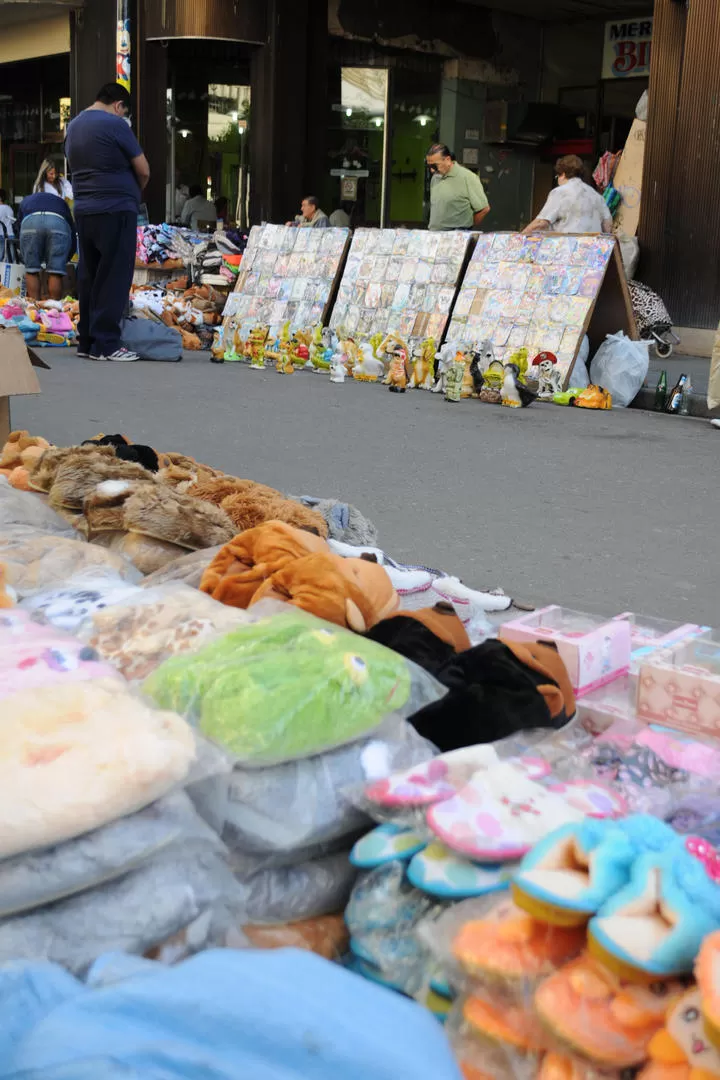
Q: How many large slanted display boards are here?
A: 3